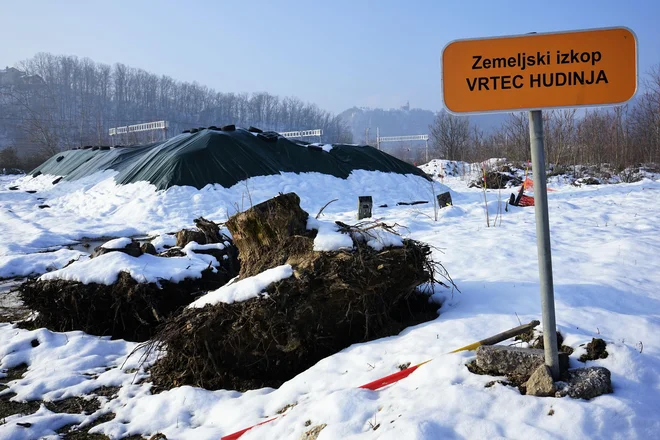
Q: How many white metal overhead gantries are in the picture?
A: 3